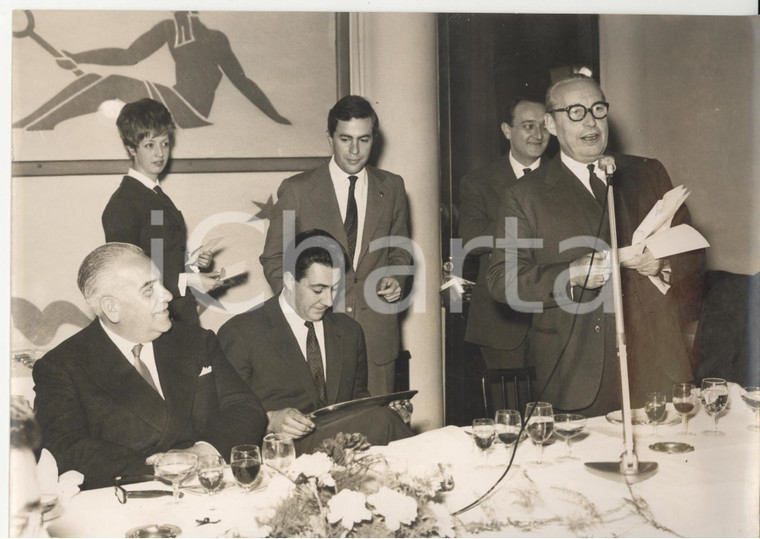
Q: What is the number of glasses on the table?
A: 12